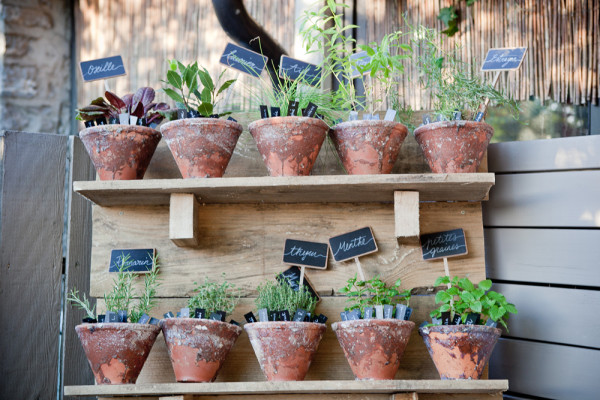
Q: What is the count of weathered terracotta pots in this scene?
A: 10